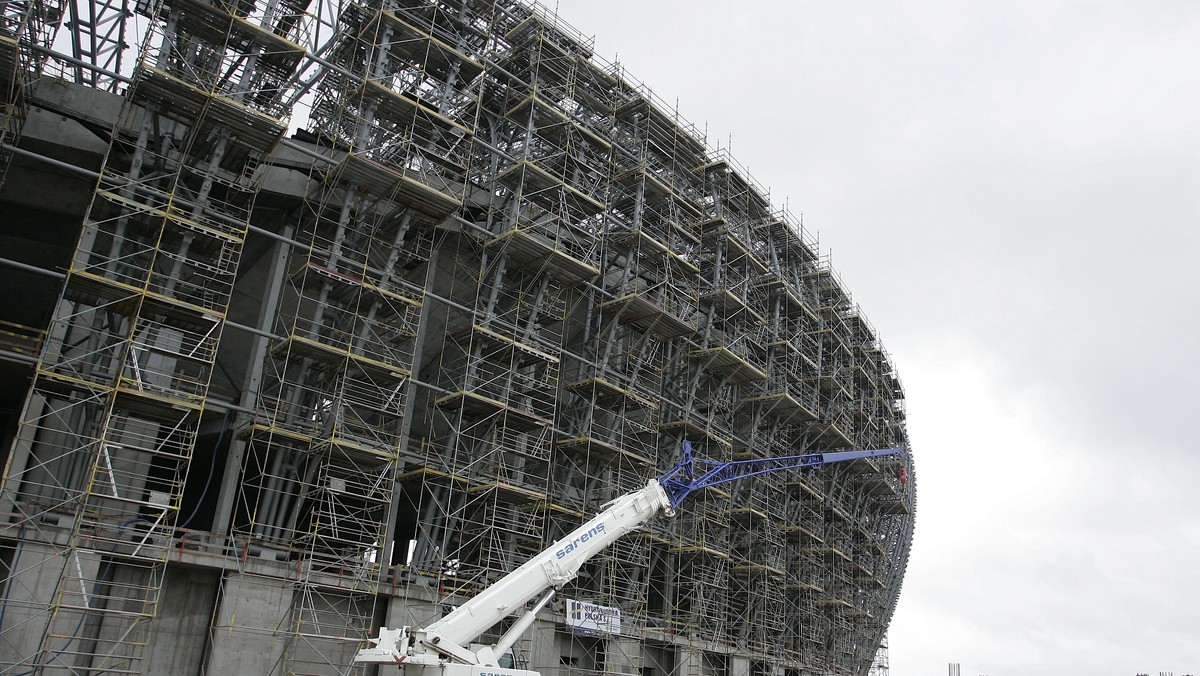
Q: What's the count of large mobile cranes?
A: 1